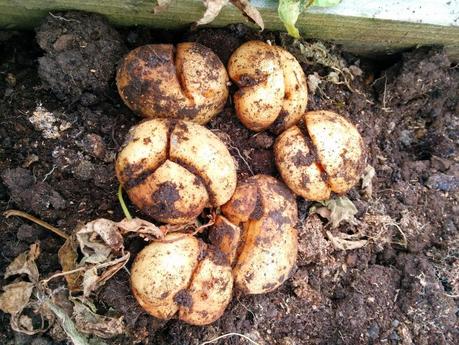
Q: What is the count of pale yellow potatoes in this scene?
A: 6